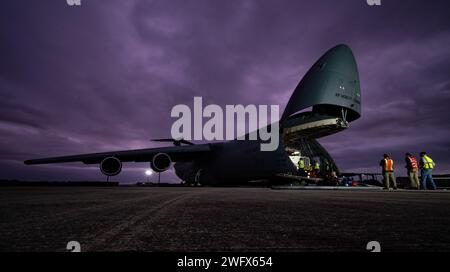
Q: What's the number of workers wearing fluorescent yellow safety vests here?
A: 3